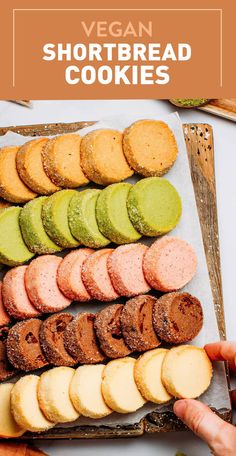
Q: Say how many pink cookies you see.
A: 7